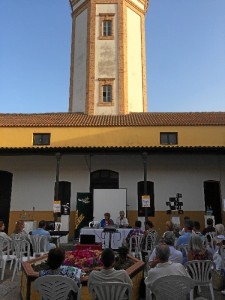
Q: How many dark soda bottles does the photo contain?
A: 0